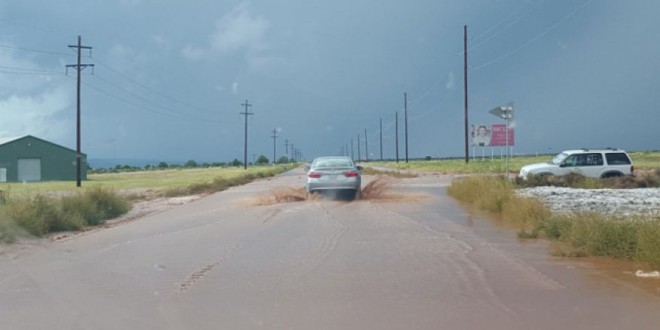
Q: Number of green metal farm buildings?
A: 1